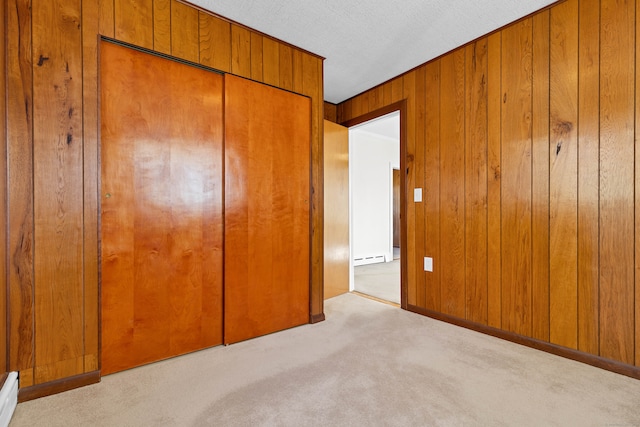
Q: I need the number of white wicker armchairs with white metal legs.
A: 0